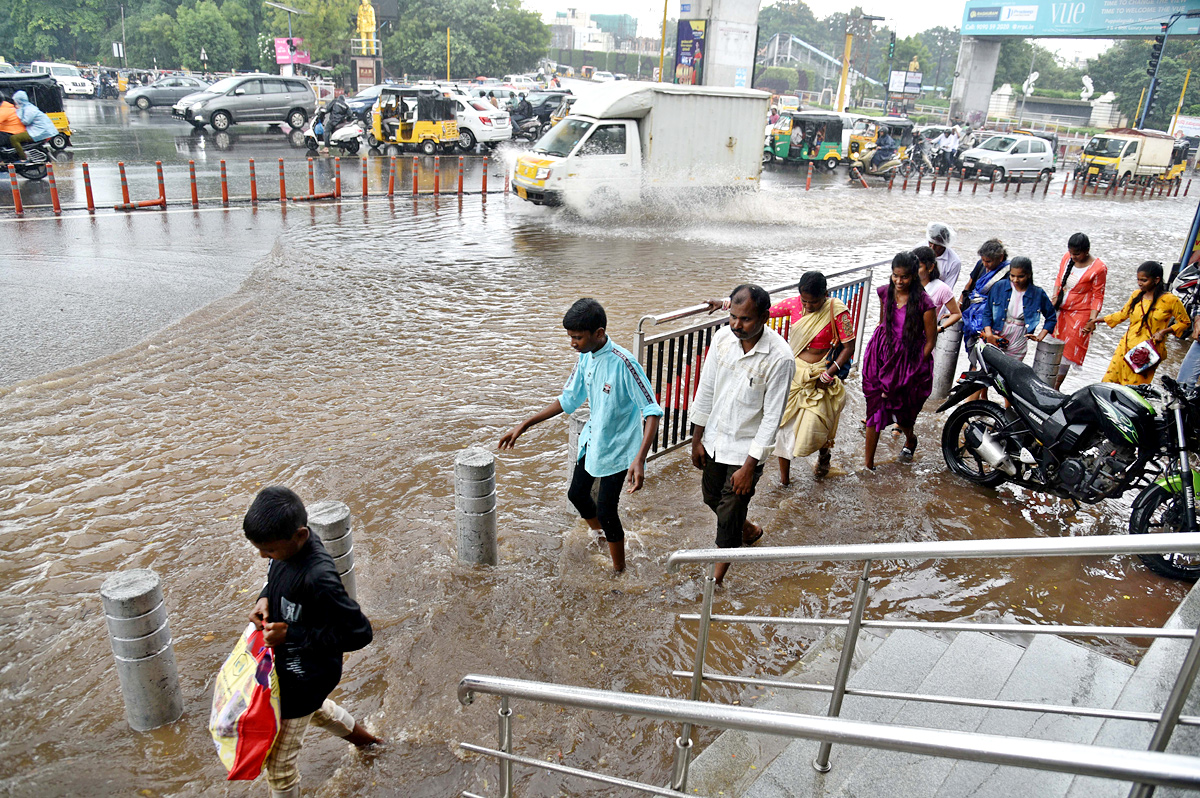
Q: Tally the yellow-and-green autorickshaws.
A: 1